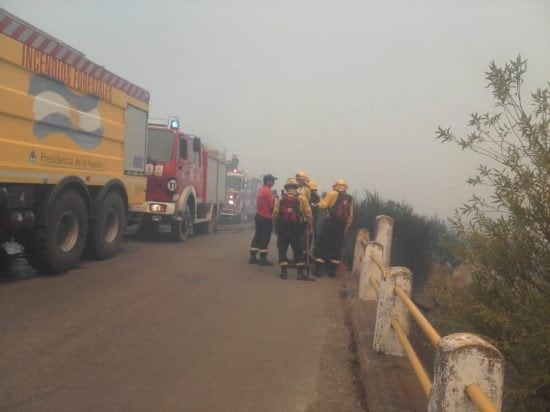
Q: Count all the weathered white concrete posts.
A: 5